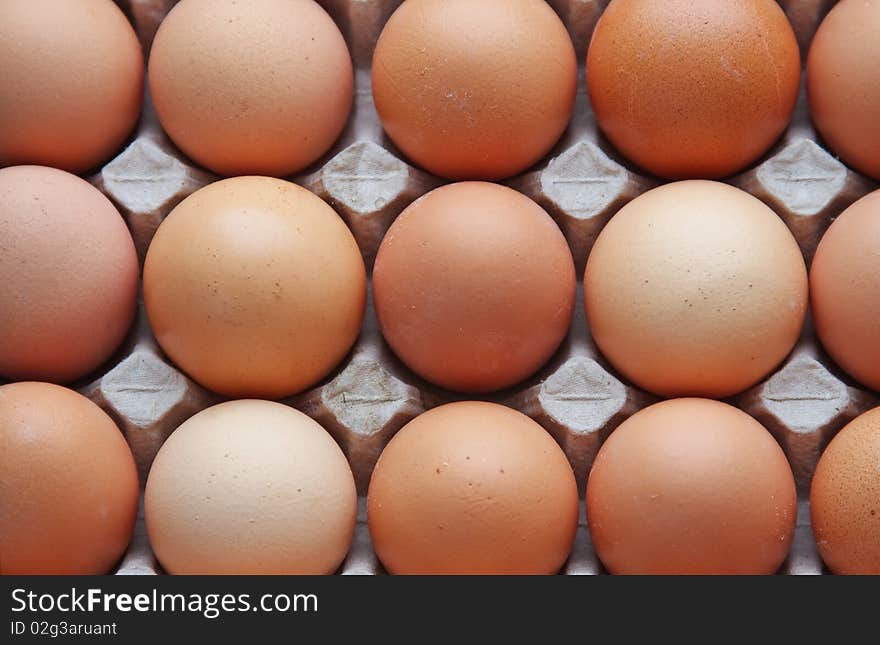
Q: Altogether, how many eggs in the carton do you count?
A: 15